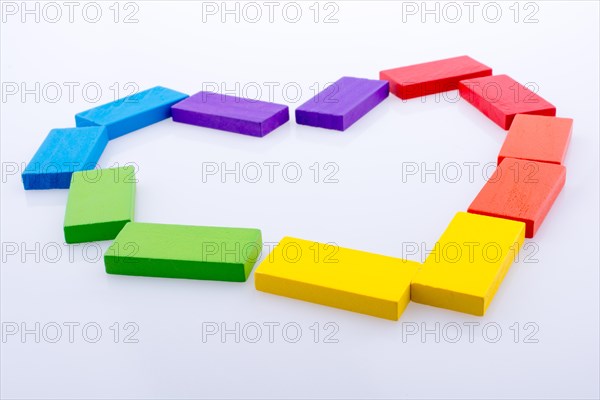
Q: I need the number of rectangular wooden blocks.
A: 12